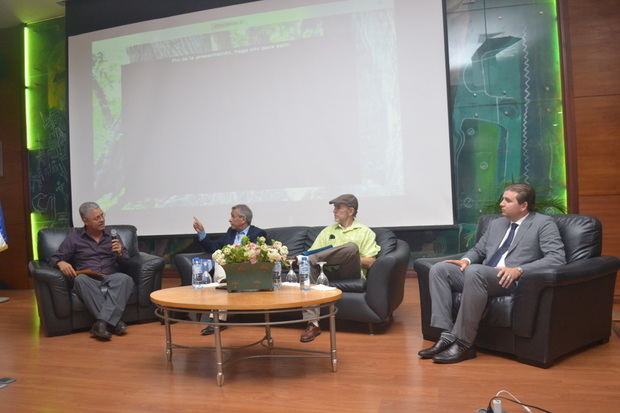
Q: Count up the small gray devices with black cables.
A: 1